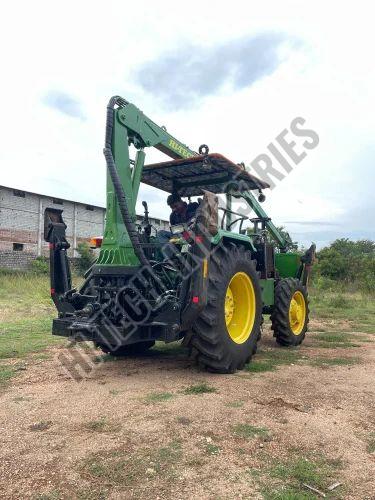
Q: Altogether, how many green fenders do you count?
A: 1